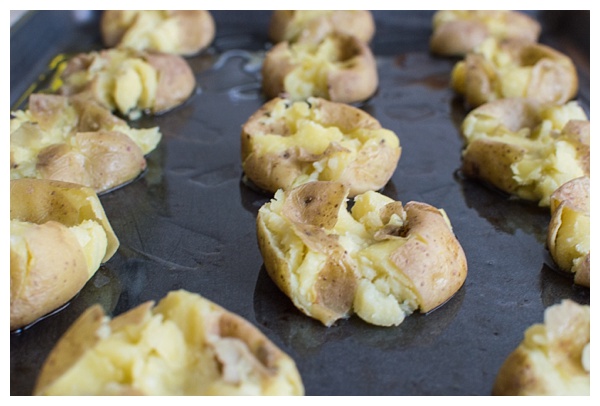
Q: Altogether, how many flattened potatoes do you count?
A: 14